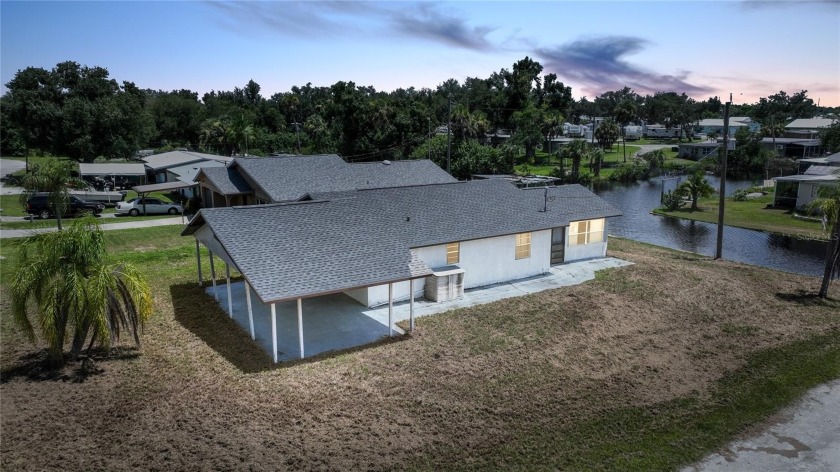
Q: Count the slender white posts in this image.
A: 8